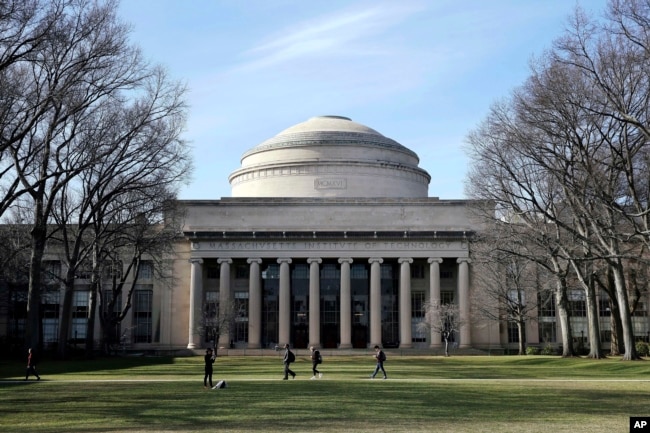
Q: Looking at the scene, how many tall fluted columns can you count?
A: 10